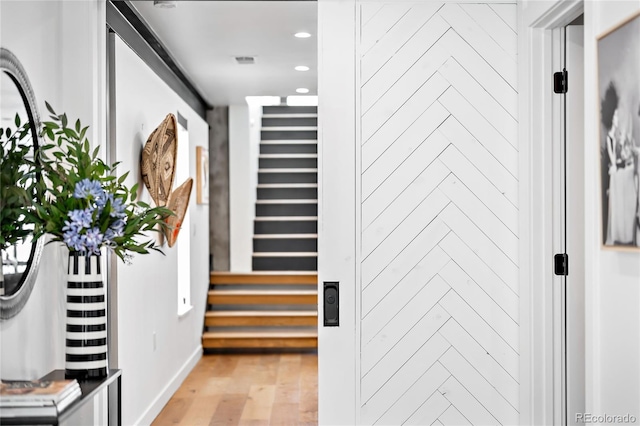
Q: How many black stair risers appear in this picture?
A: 11